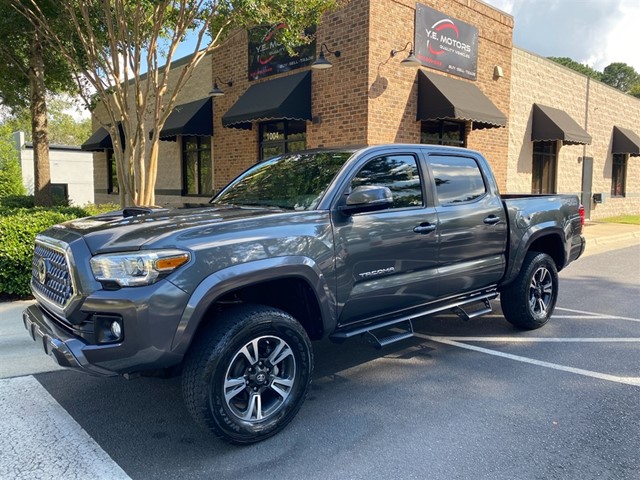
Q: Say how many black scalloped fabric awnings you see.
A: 6